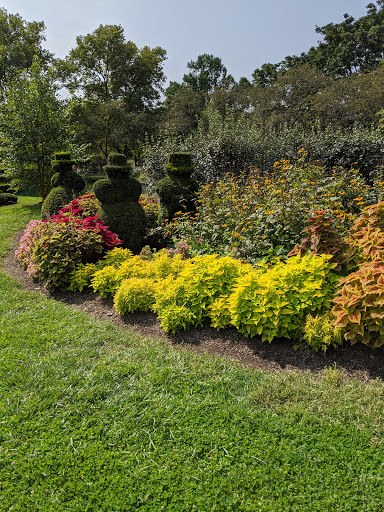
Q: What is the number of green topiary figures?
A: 3